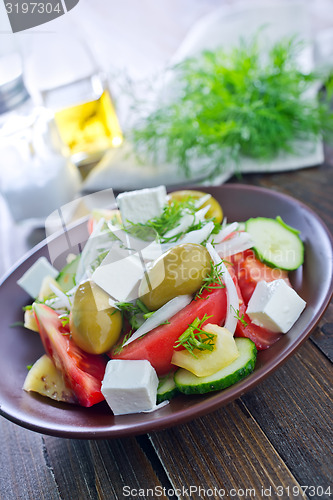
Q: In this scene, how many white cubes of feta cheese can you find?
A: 5